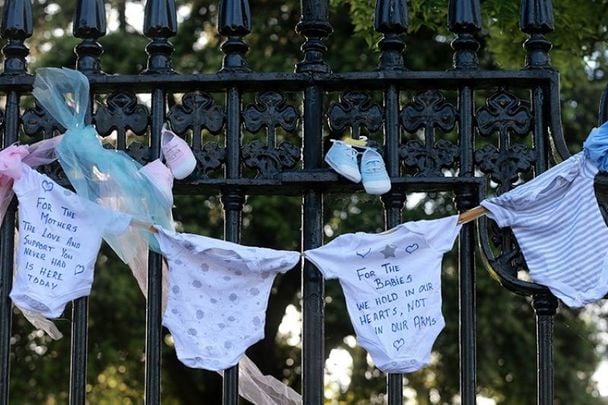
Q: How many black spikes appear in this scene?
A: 8